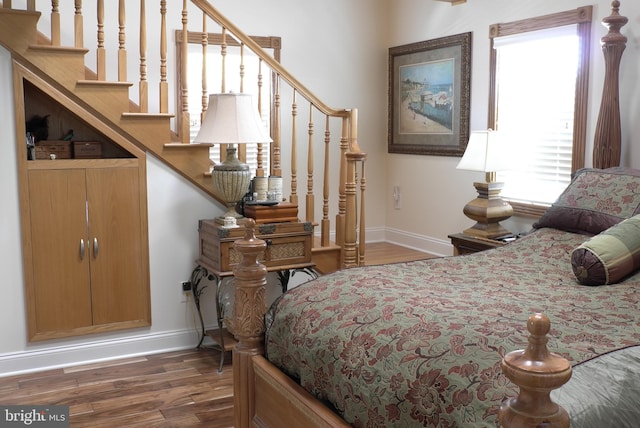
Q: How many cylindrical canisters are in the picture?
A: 2